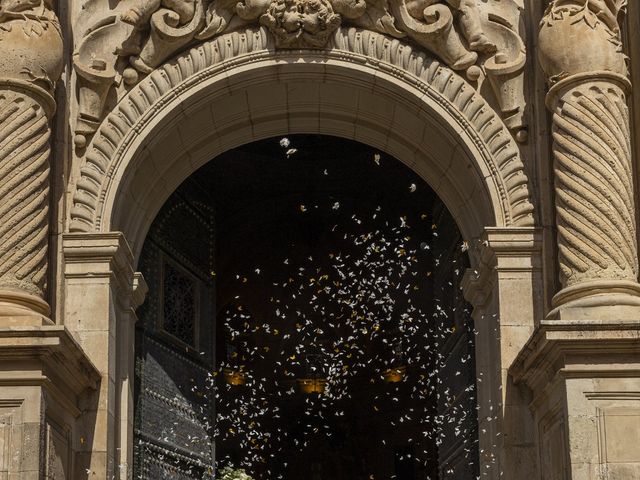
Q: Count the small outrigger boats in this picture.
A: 0